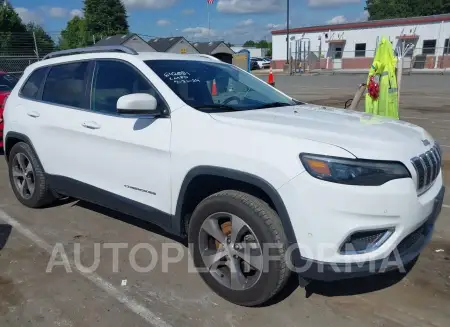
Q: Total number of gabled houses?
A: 3